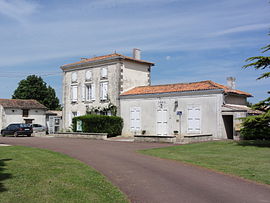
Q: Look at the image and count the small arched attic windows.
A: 3